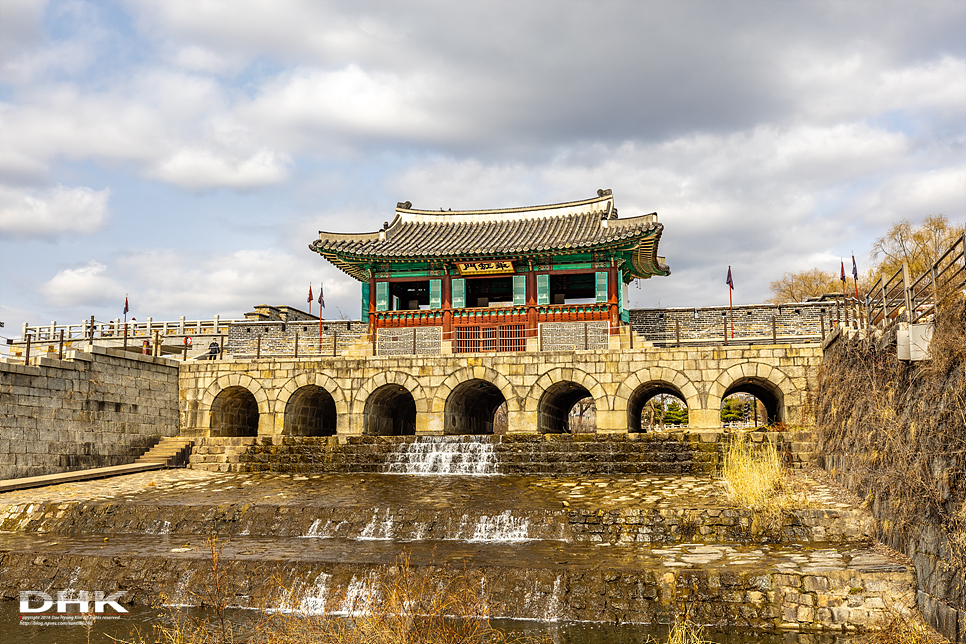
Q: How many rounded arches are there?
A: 7